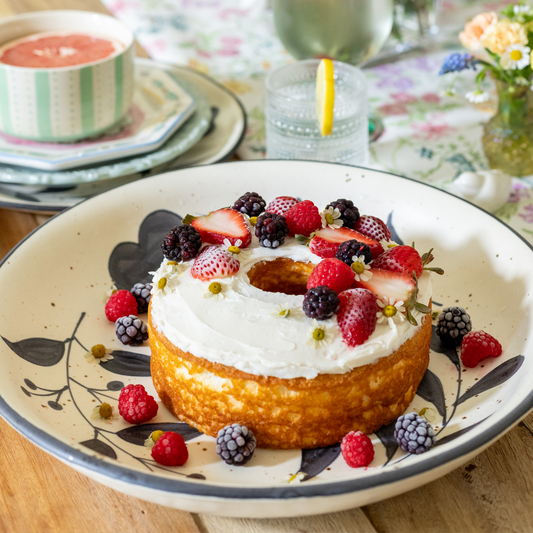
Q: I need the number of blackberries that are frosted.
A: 5